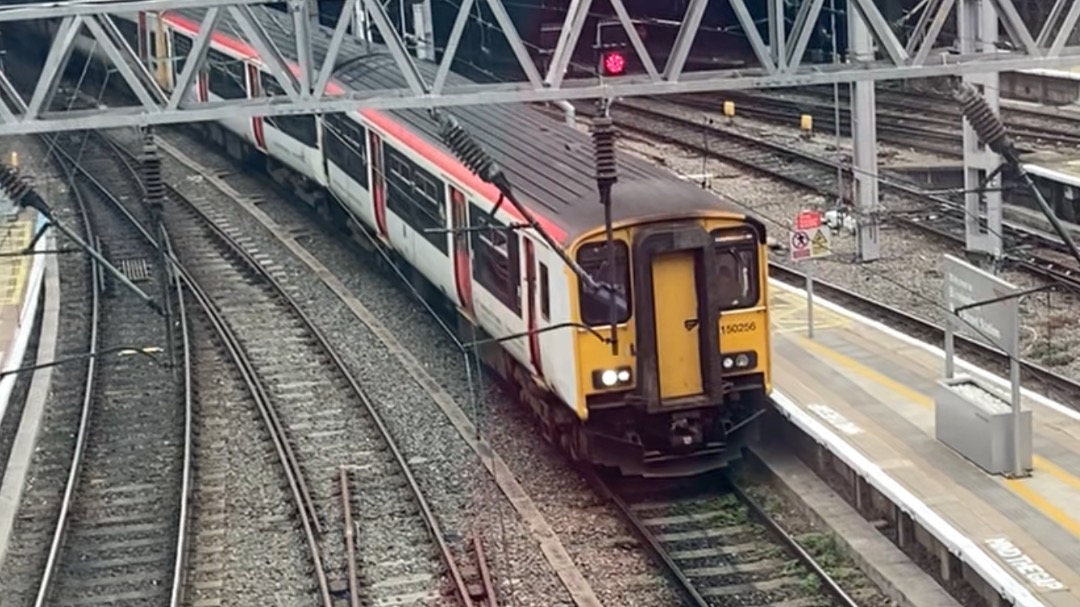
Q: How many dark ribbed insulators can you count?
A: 5